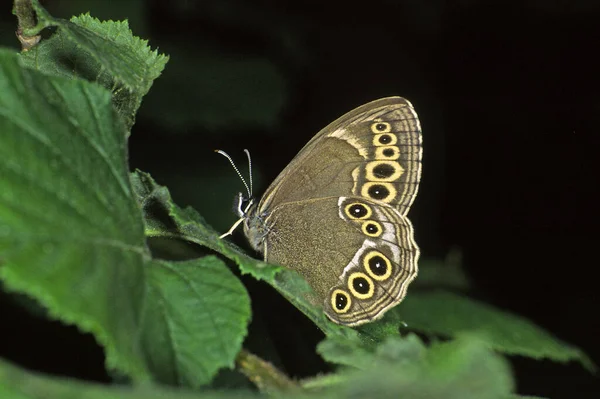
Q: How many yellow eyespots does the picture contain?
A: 10